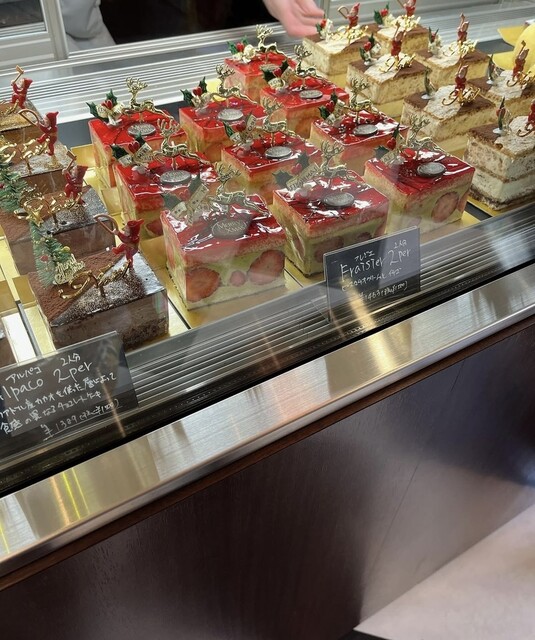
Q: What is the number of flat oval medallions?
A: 10